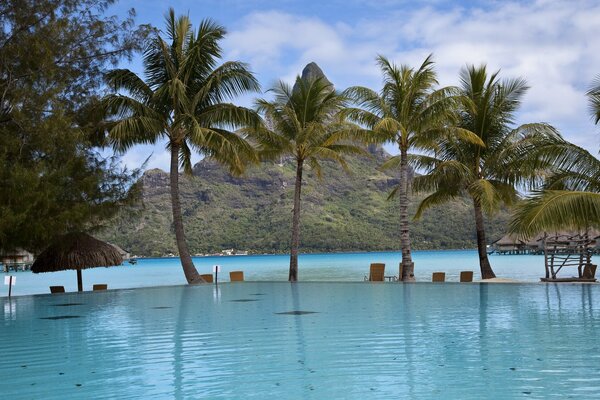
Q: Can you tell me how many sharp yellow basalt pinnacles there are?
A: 0